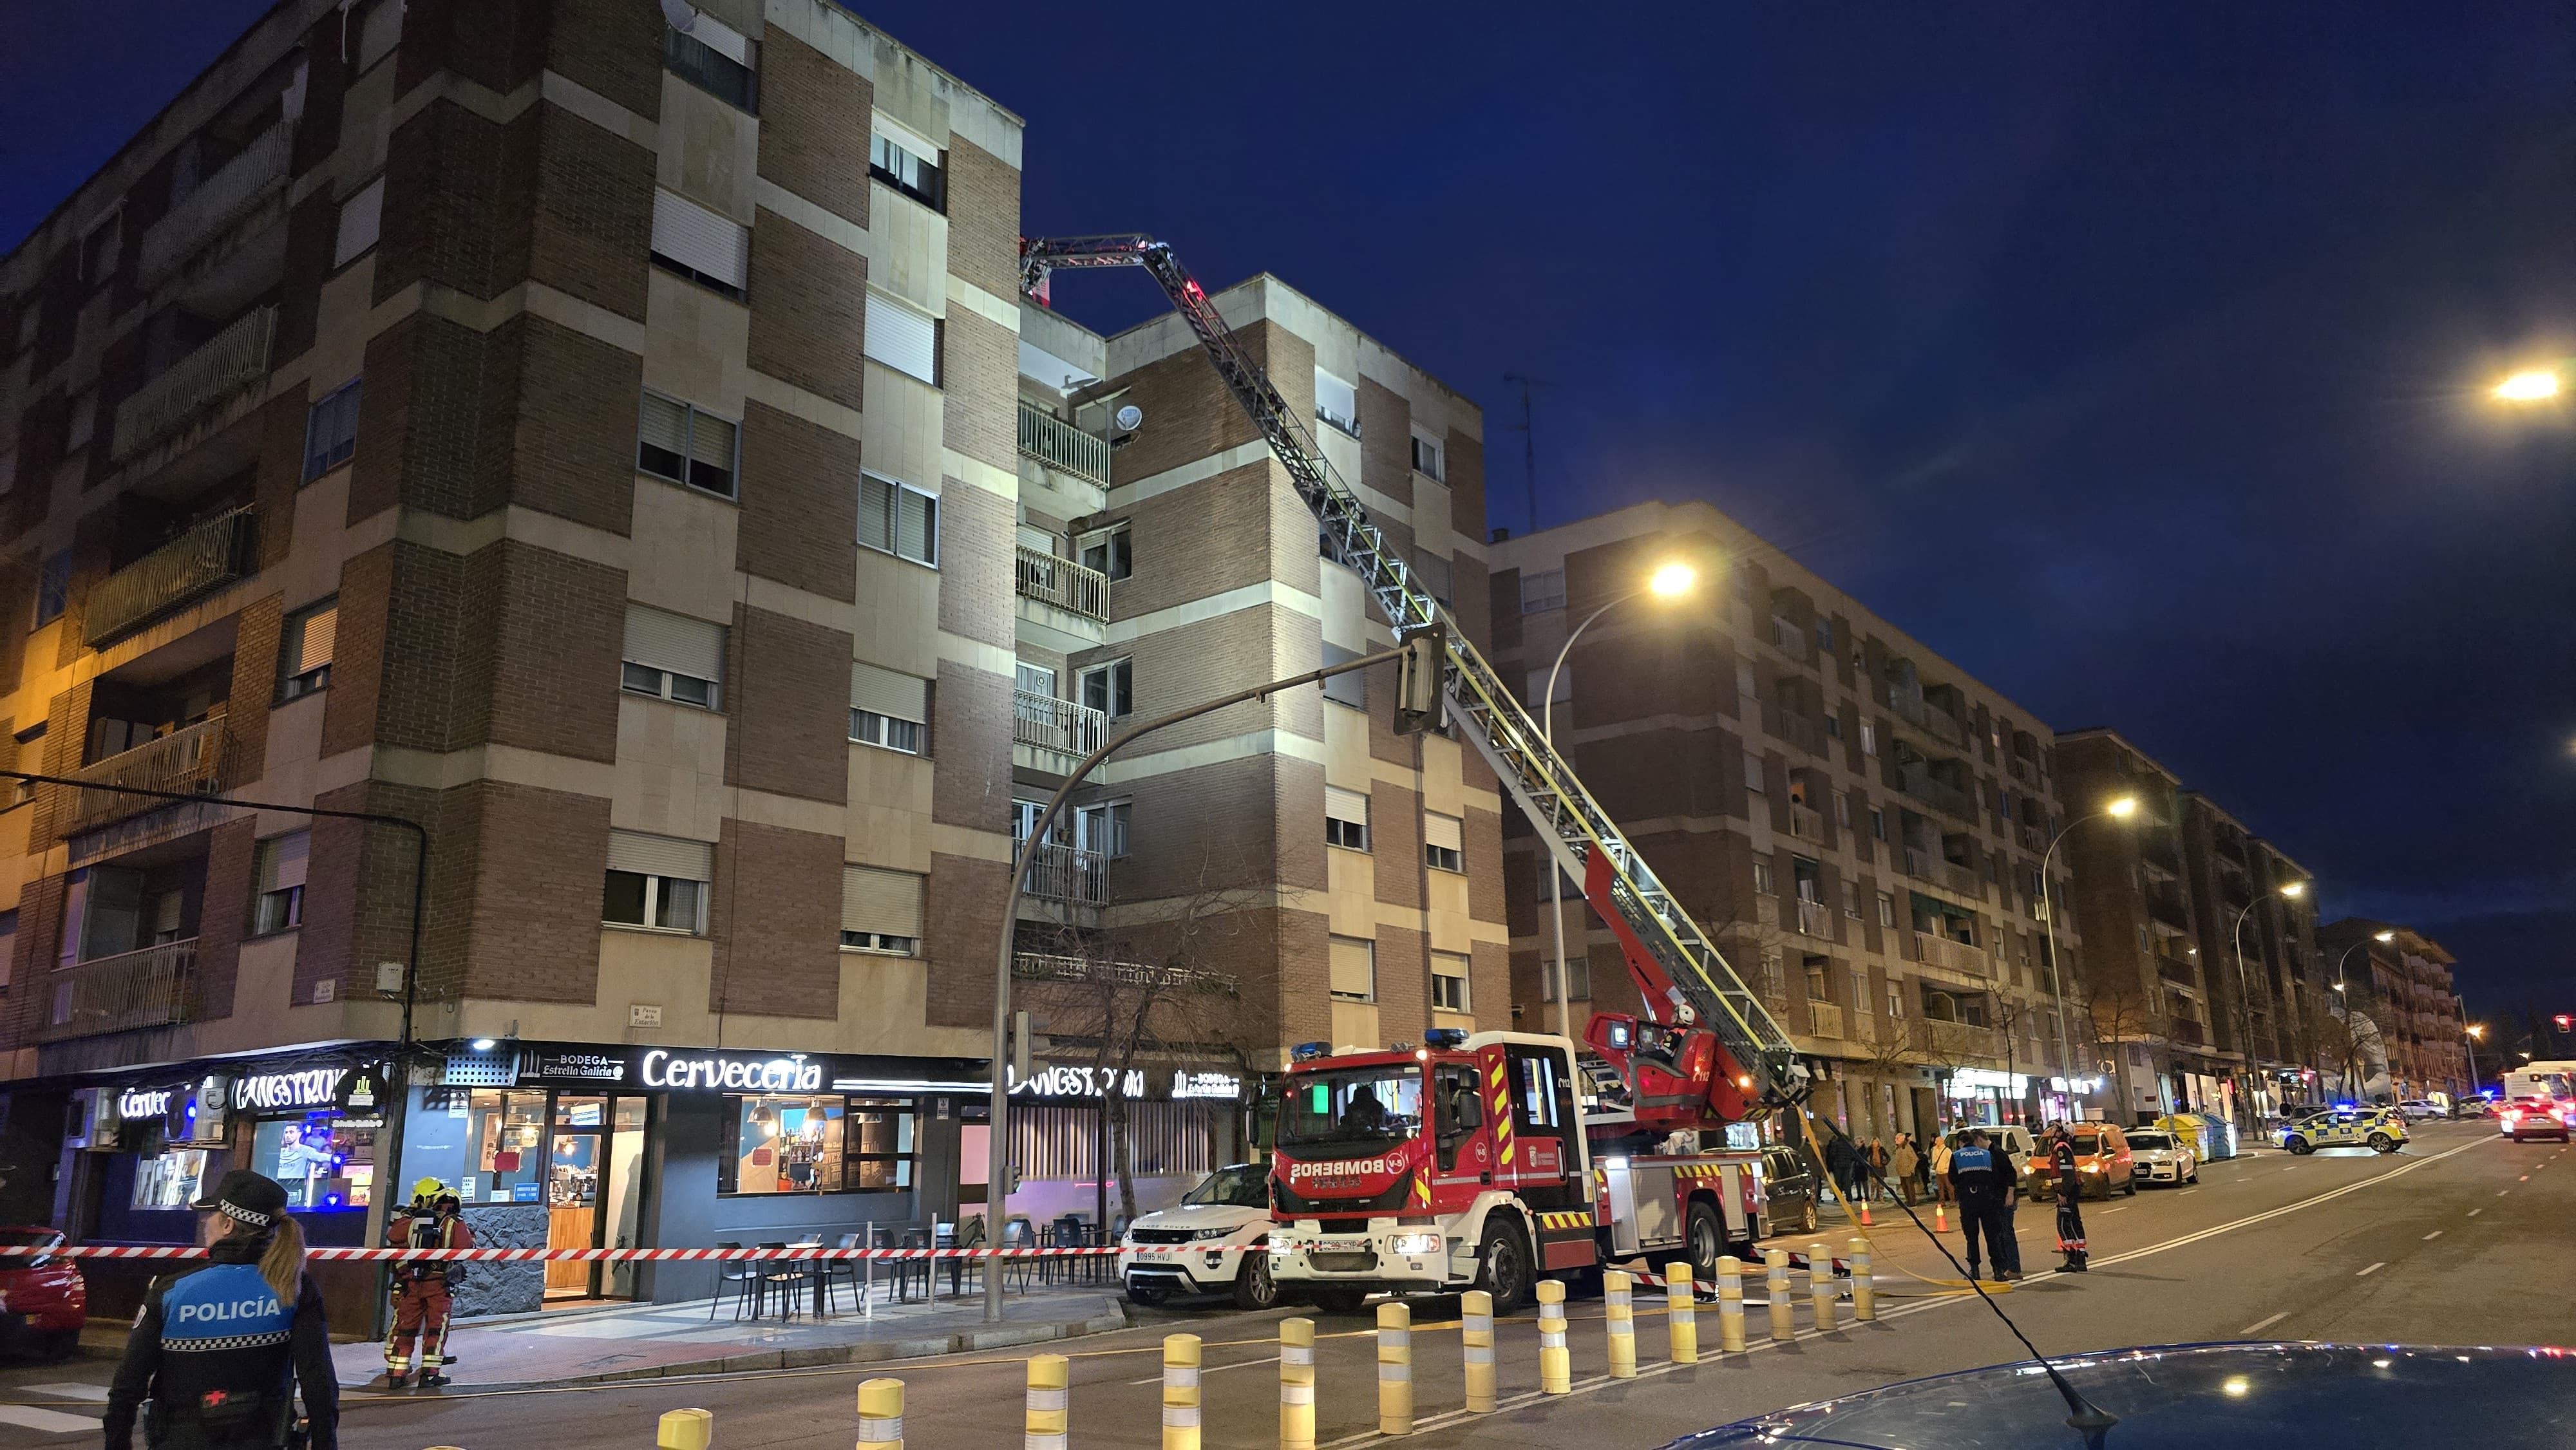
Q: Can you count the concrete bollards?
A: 15